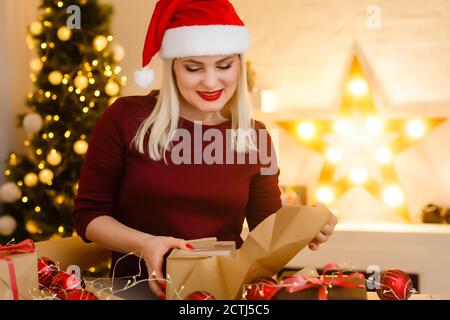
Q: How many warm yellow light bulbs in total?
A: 10